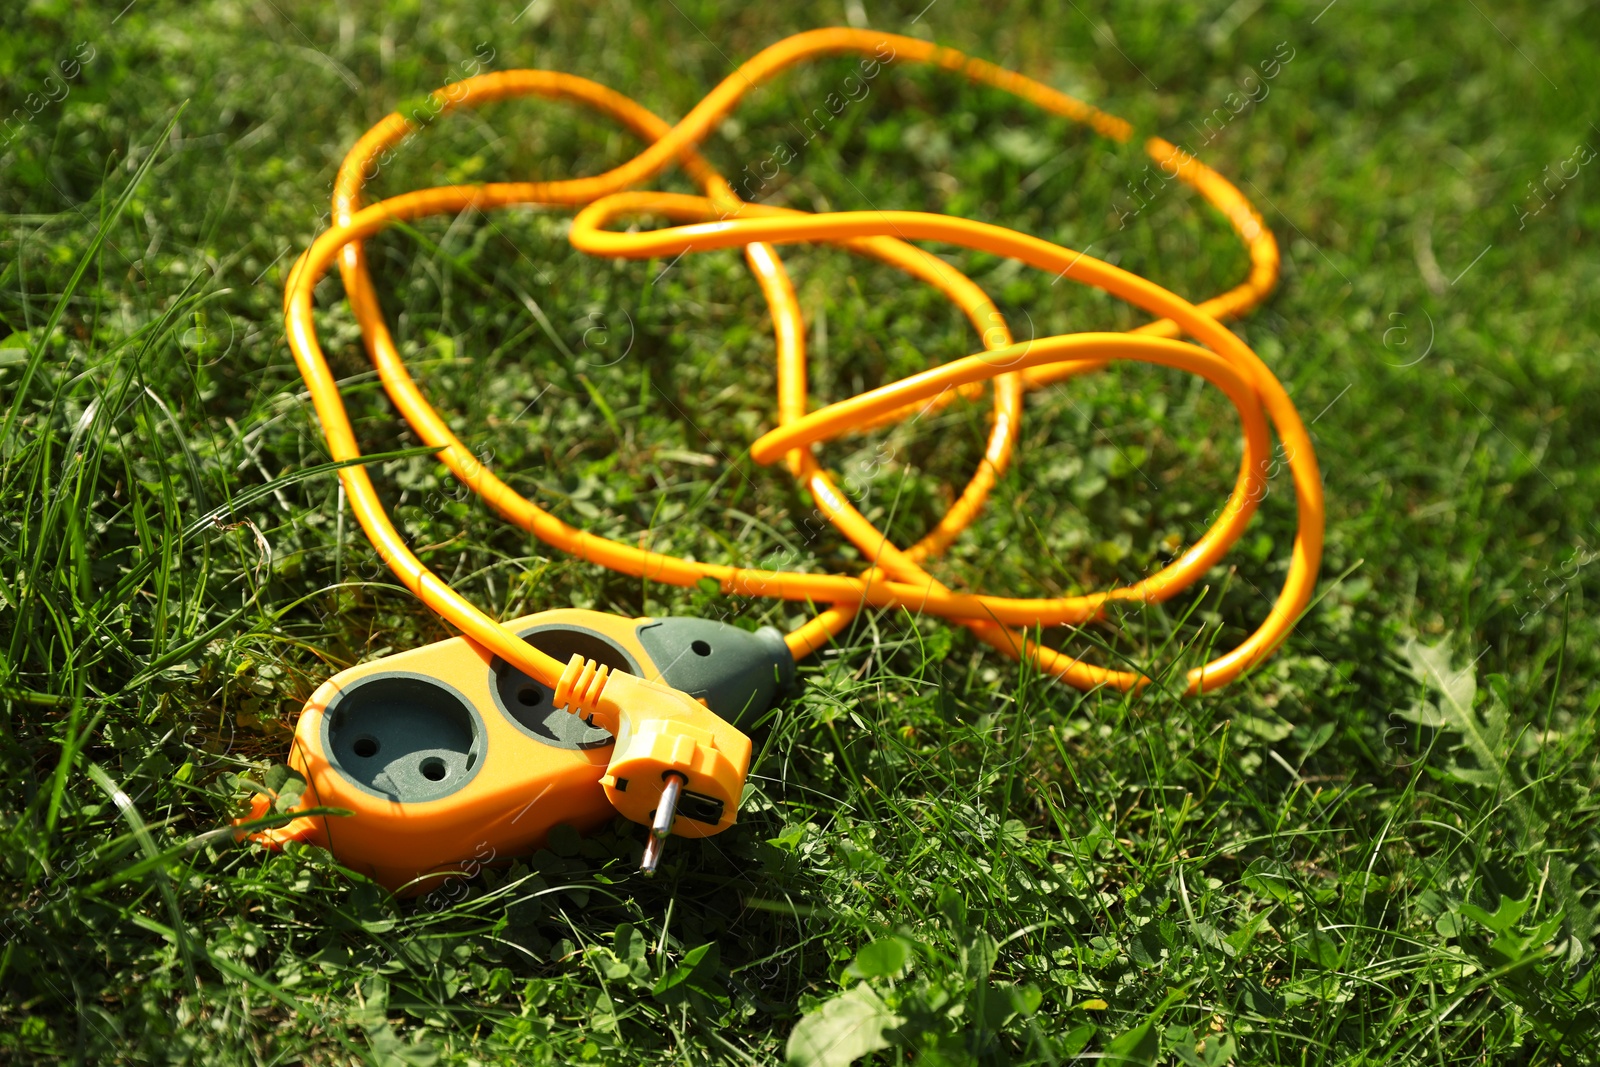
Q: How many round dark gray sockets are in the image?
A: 2